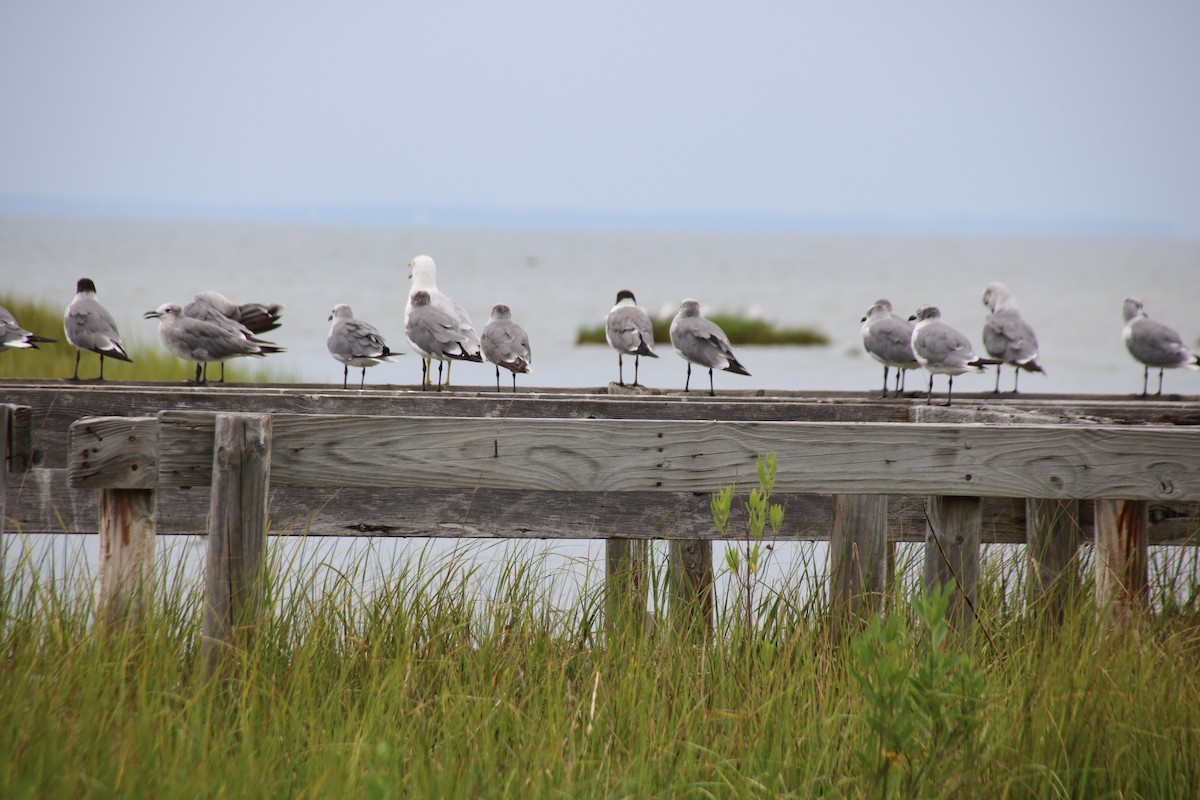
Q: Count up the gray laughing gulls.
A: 13